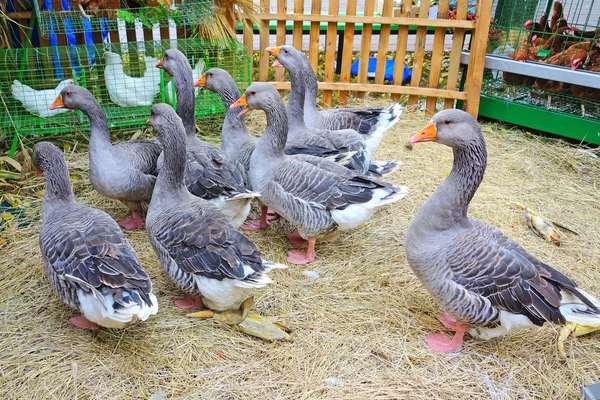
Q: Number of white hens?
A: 3